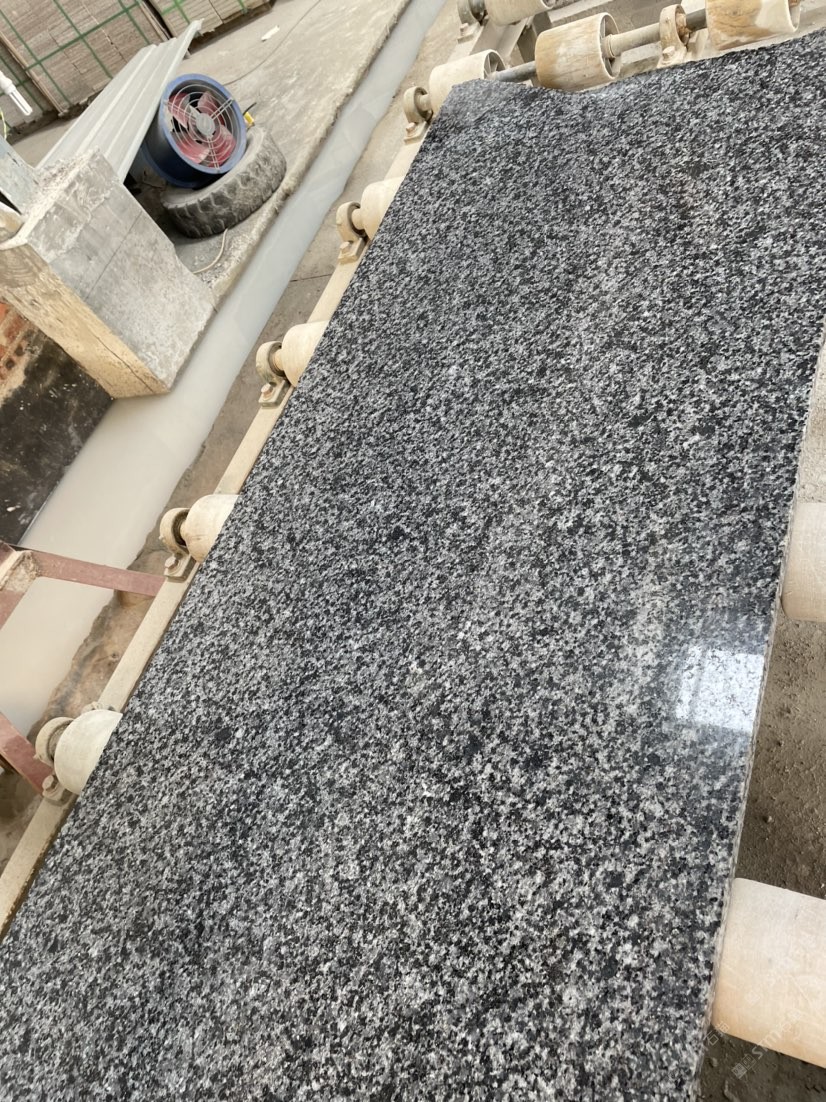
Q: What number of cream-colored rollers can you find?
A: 10